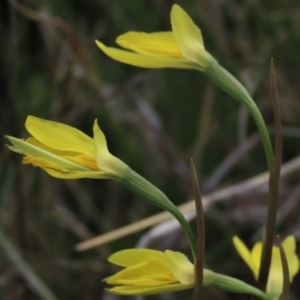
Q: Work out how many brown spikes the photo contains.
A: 3